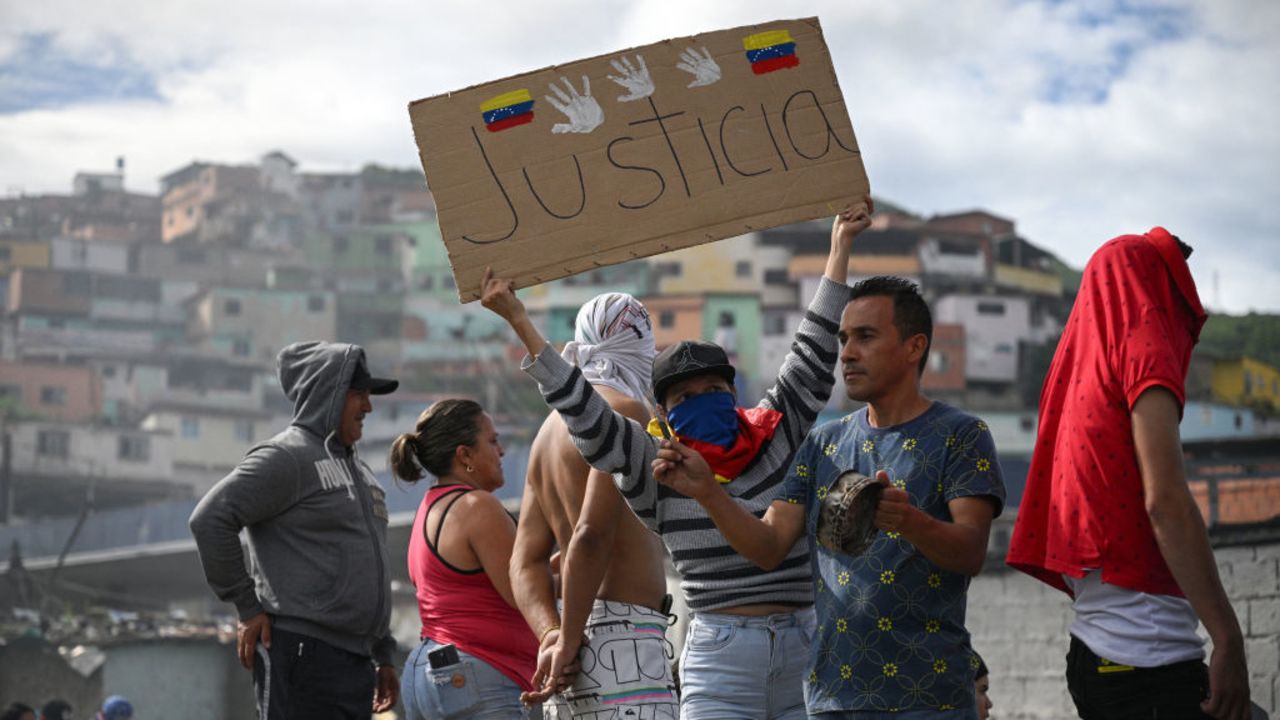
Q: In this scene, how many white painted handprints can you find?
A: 3